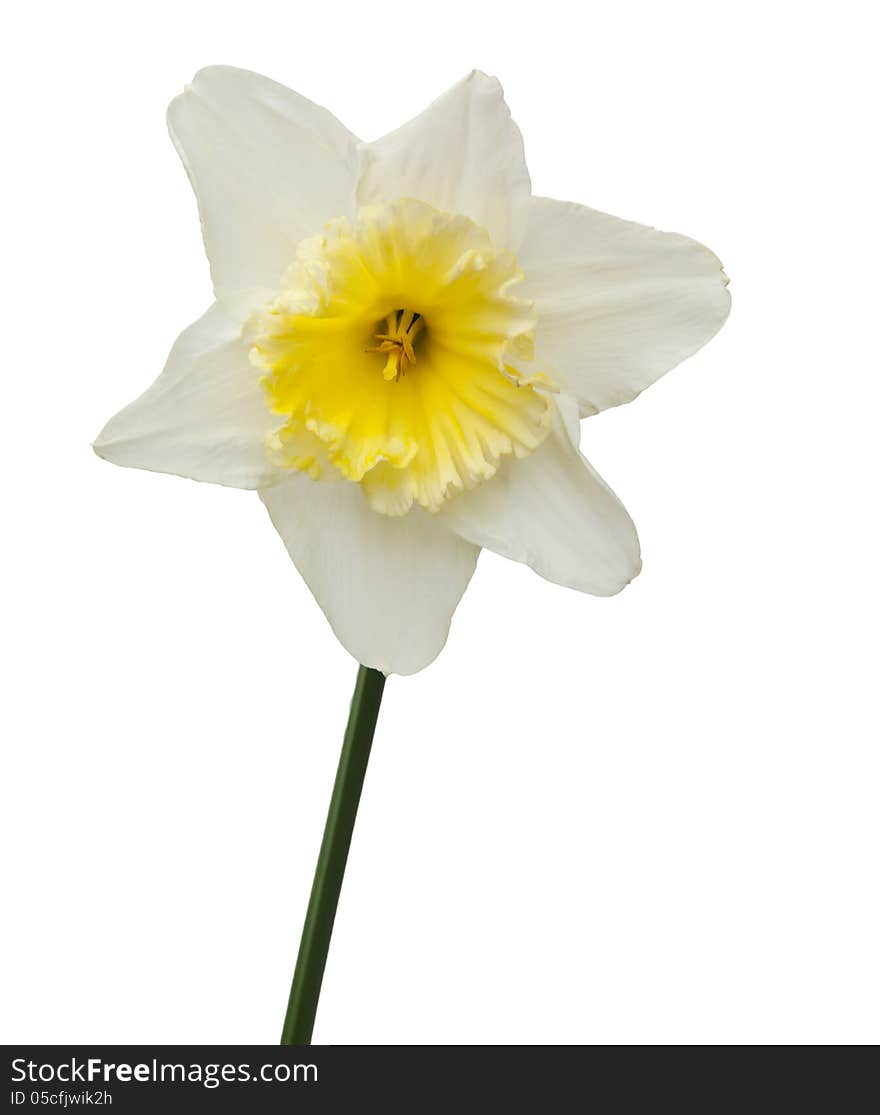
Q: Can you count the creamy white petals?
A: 6